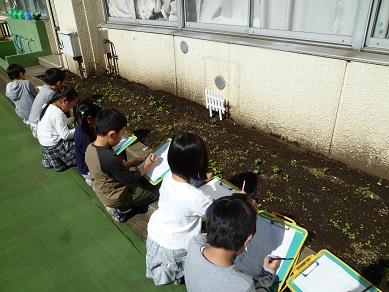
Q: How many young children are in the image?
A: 7